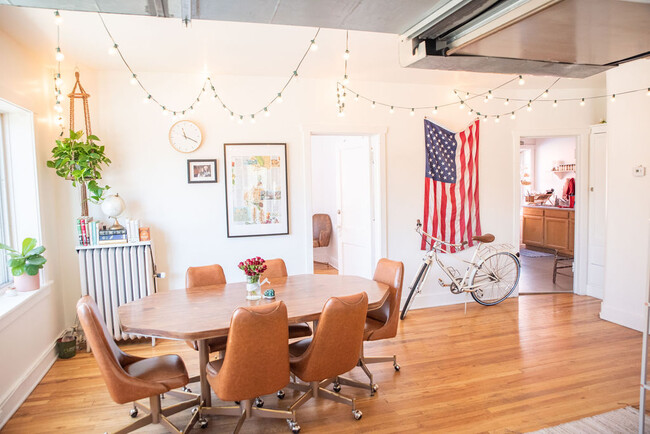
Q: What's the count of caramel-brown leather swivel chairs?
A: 6